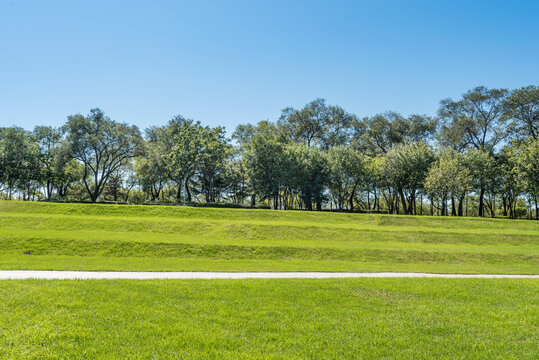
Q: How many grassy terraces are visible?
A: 3